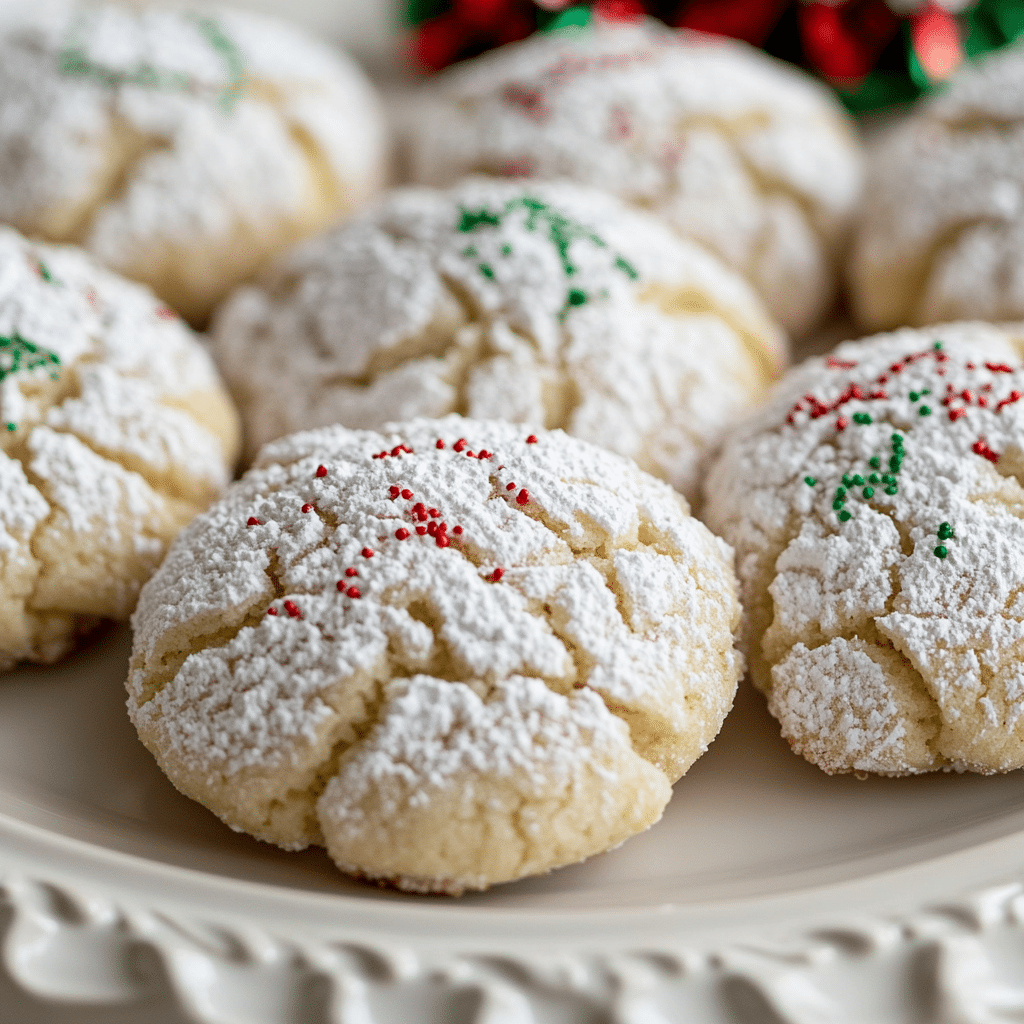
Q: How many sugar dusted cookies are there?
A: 7